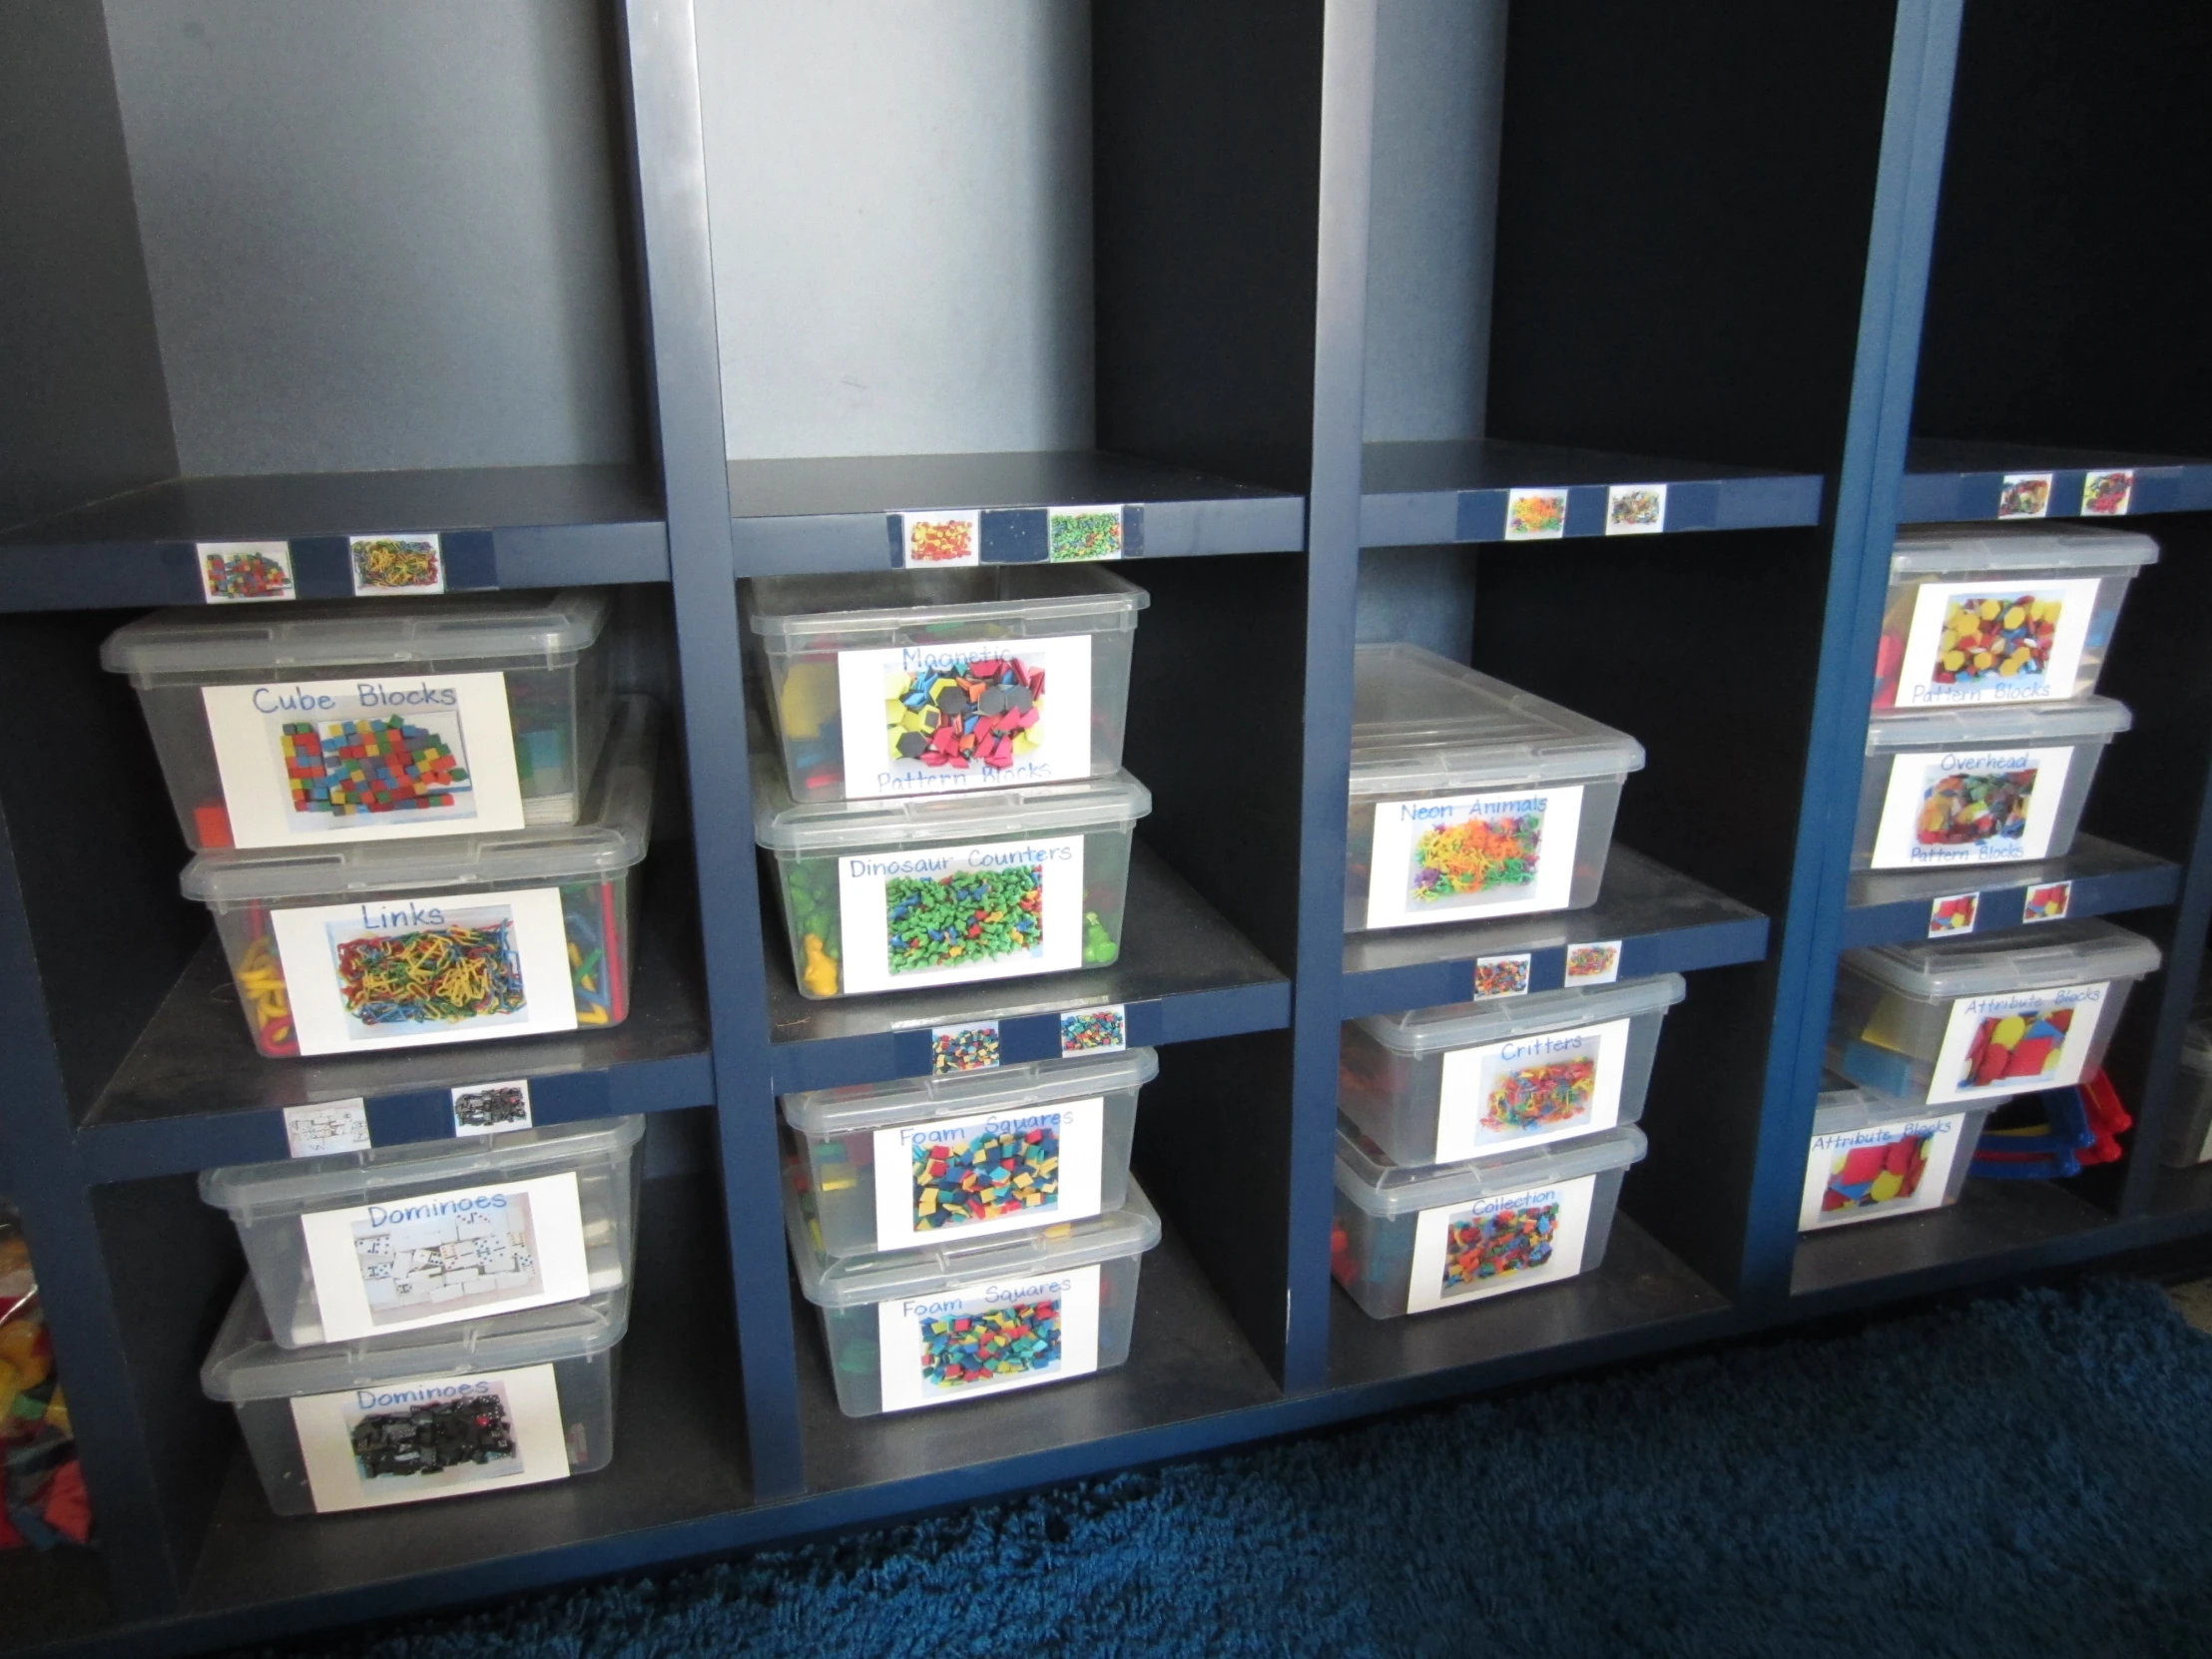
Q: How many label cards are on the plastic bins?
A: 15